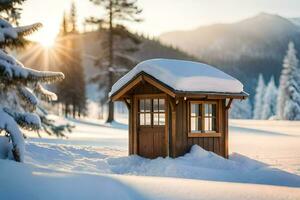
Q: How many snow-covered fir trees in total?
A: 4